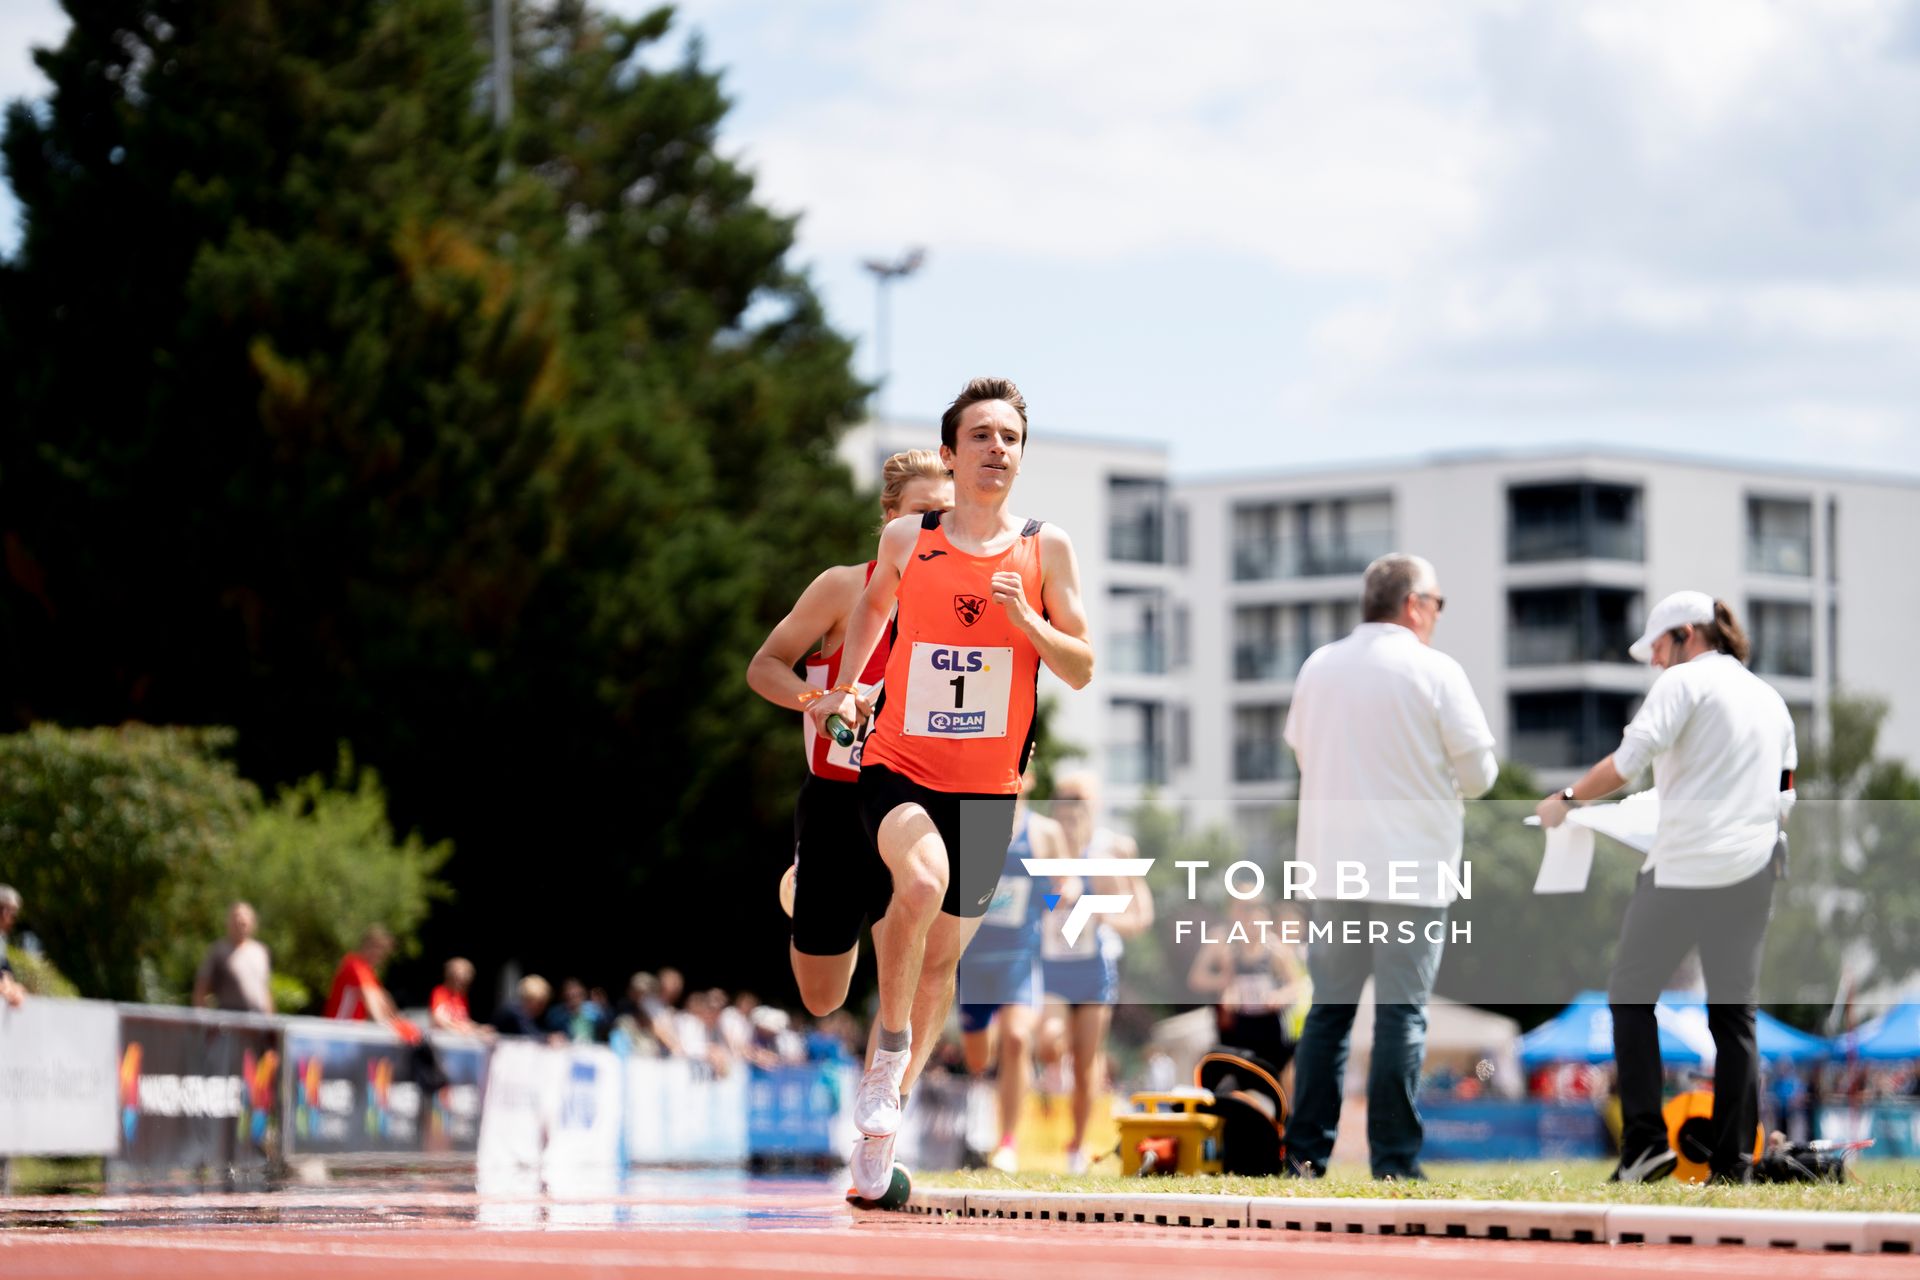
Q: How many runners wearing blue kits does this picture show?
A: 2